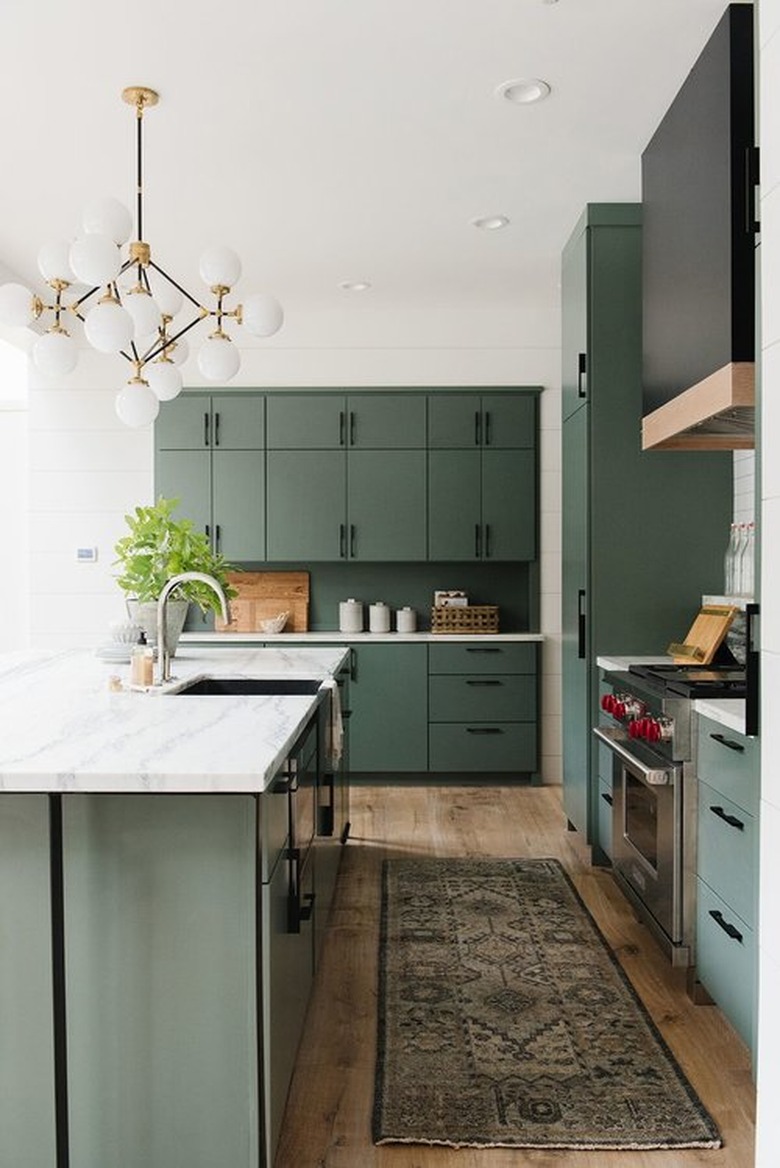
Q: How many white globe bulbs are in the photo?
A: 14